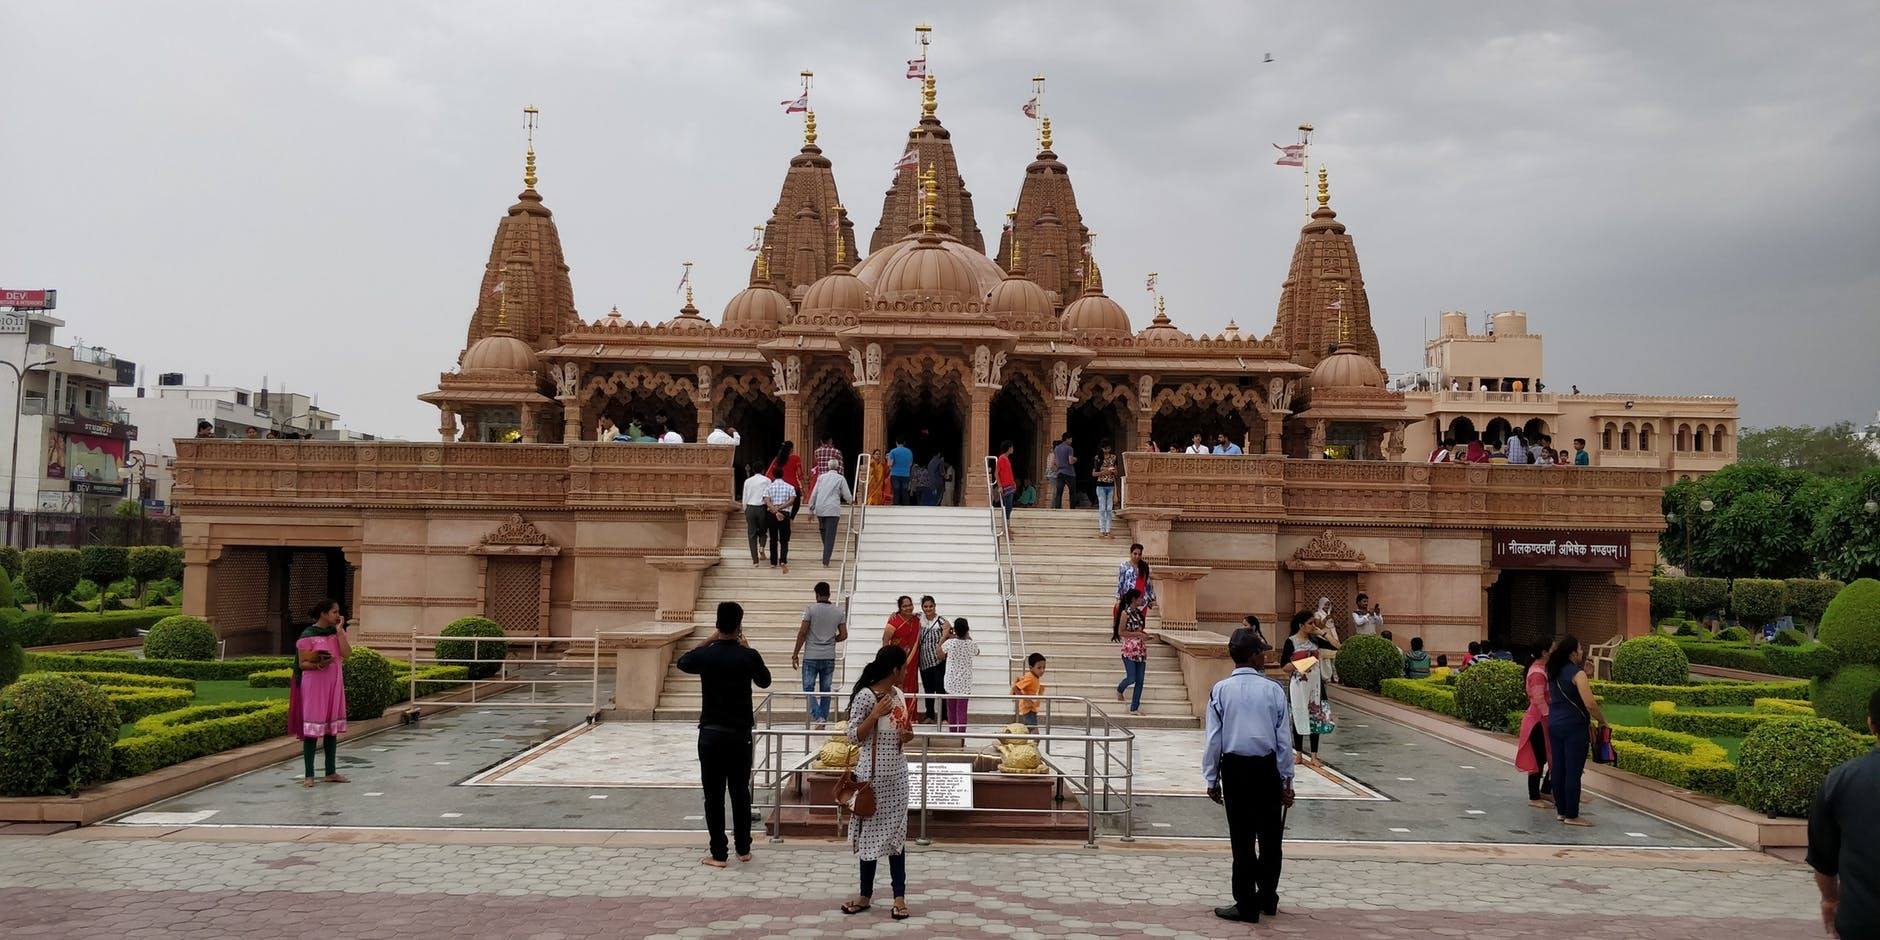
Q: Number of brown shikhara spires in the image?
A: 5